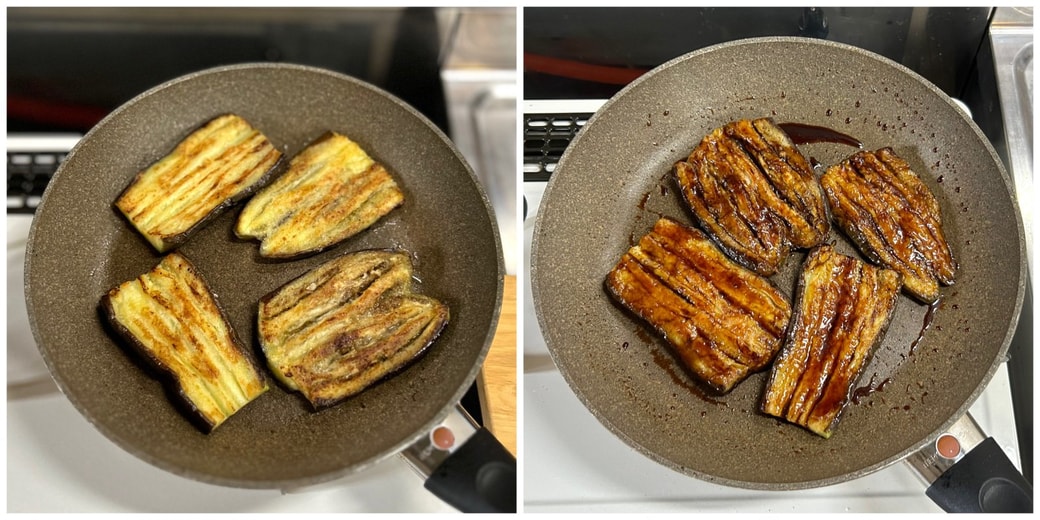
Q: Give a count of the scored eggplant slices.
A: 8